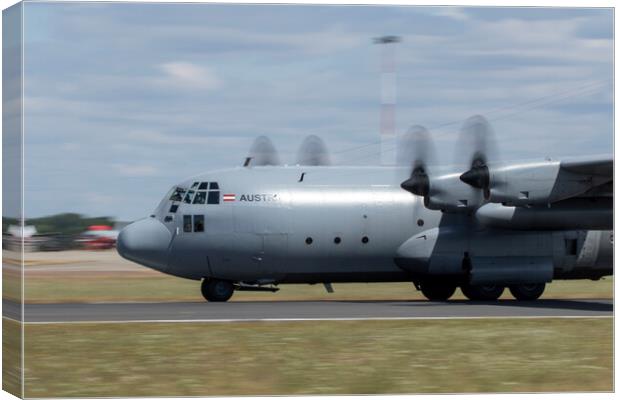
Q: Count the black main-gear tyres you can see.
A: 3